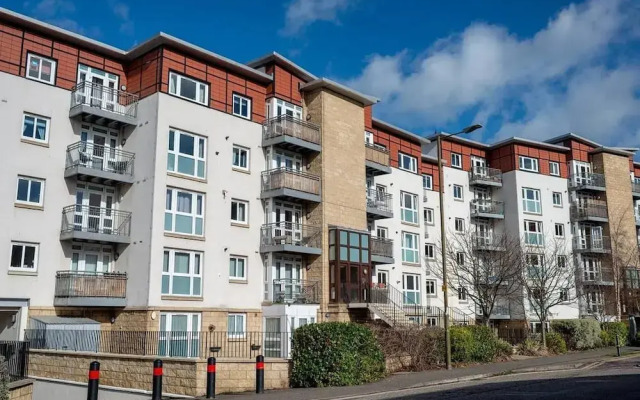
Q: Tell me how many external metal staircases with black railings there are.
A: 1